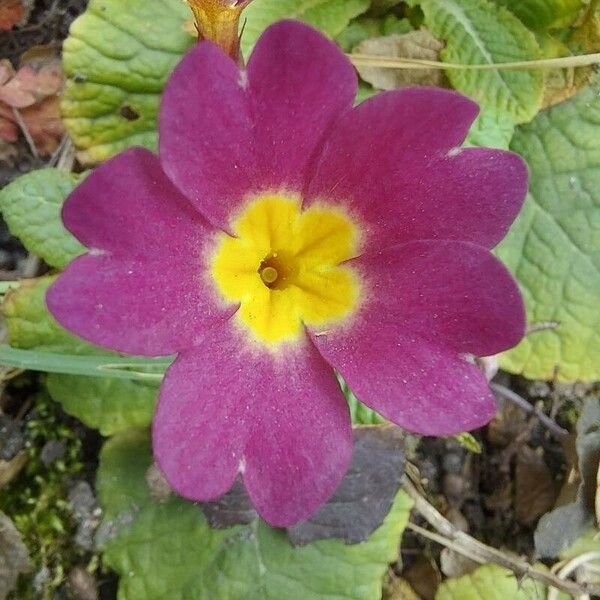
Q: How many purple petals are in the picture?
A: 5